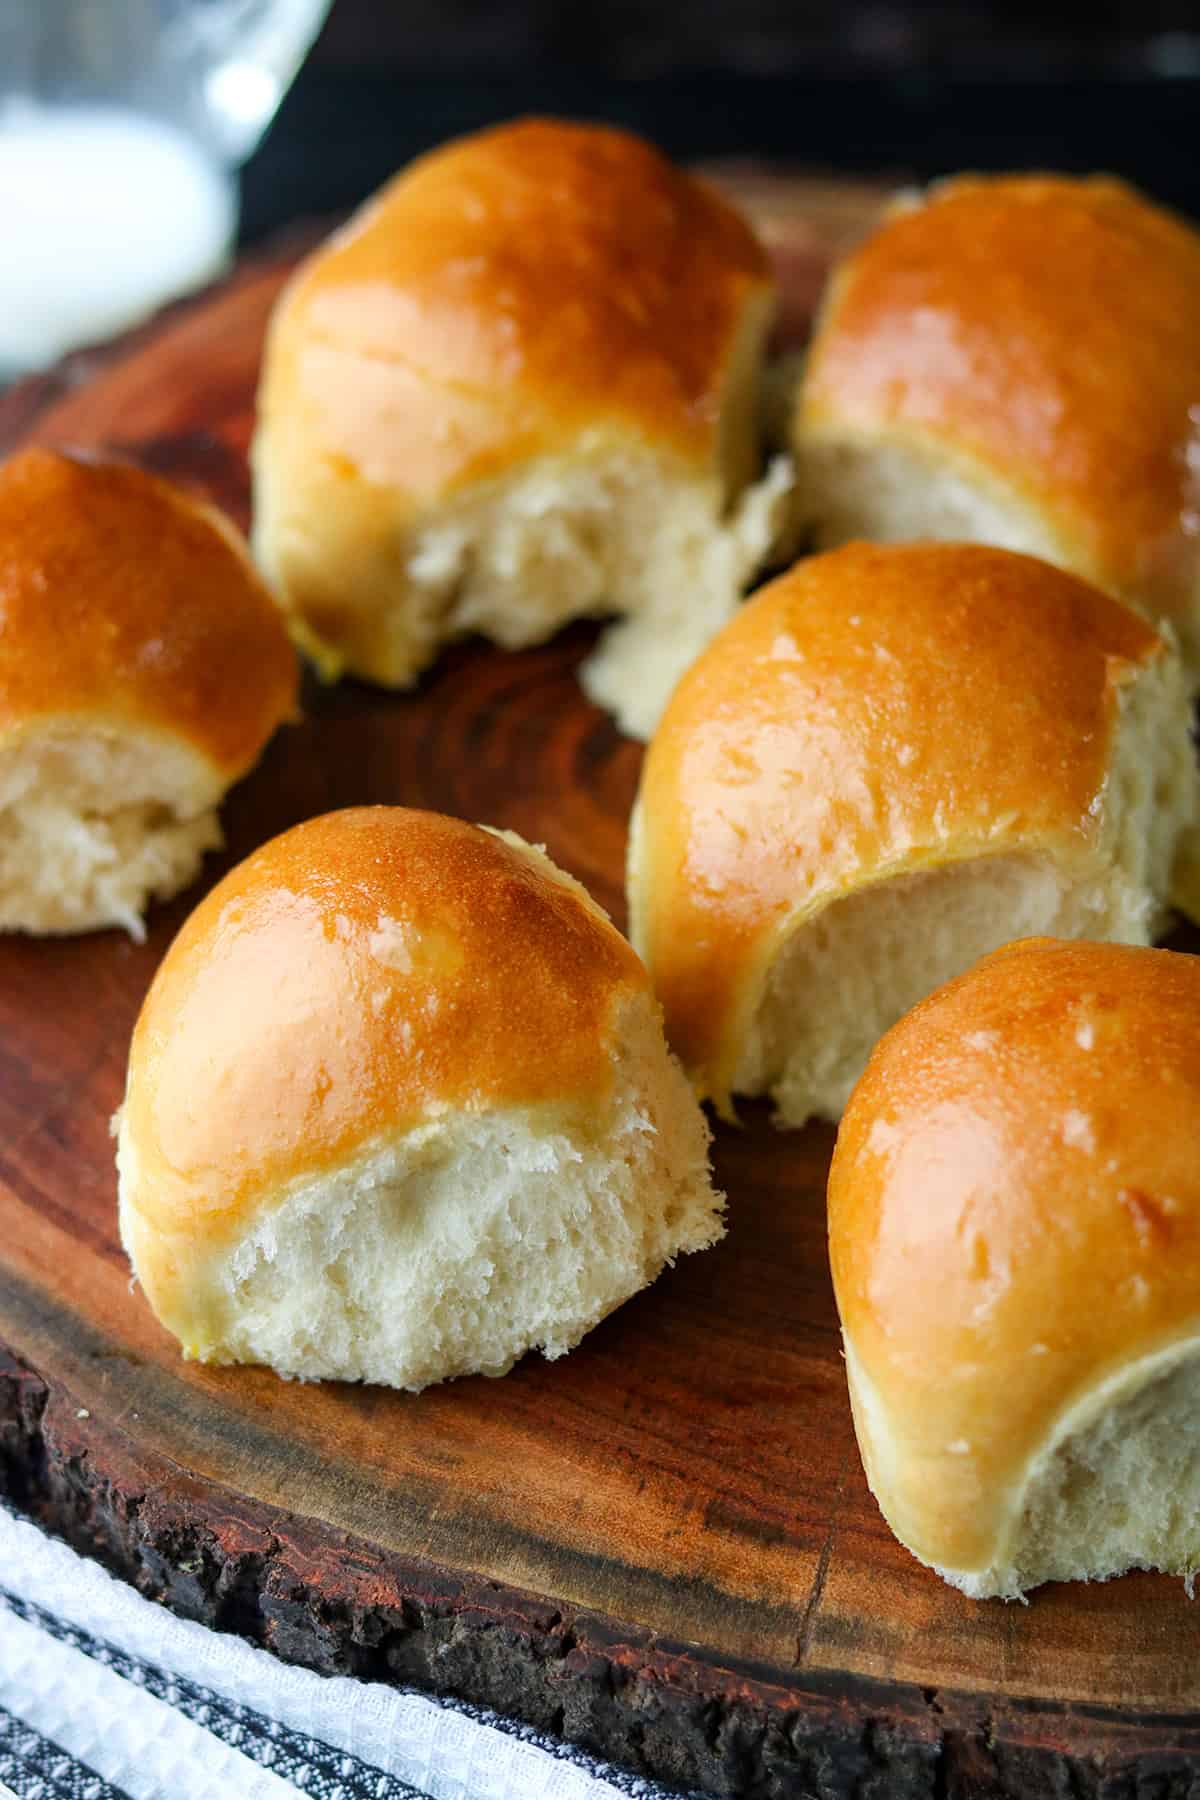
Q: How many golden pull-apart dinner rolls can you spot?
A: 6